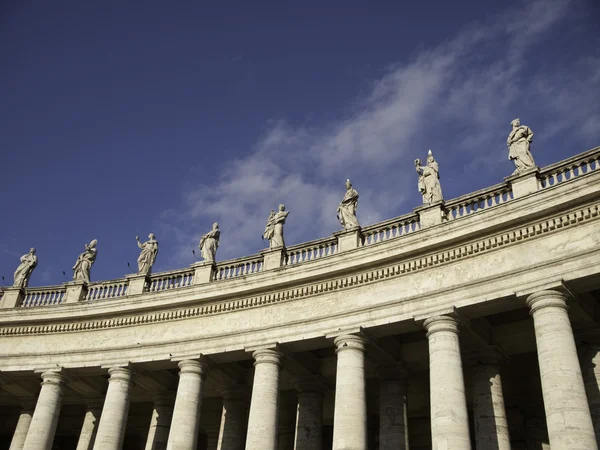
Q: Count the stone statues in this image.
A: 8